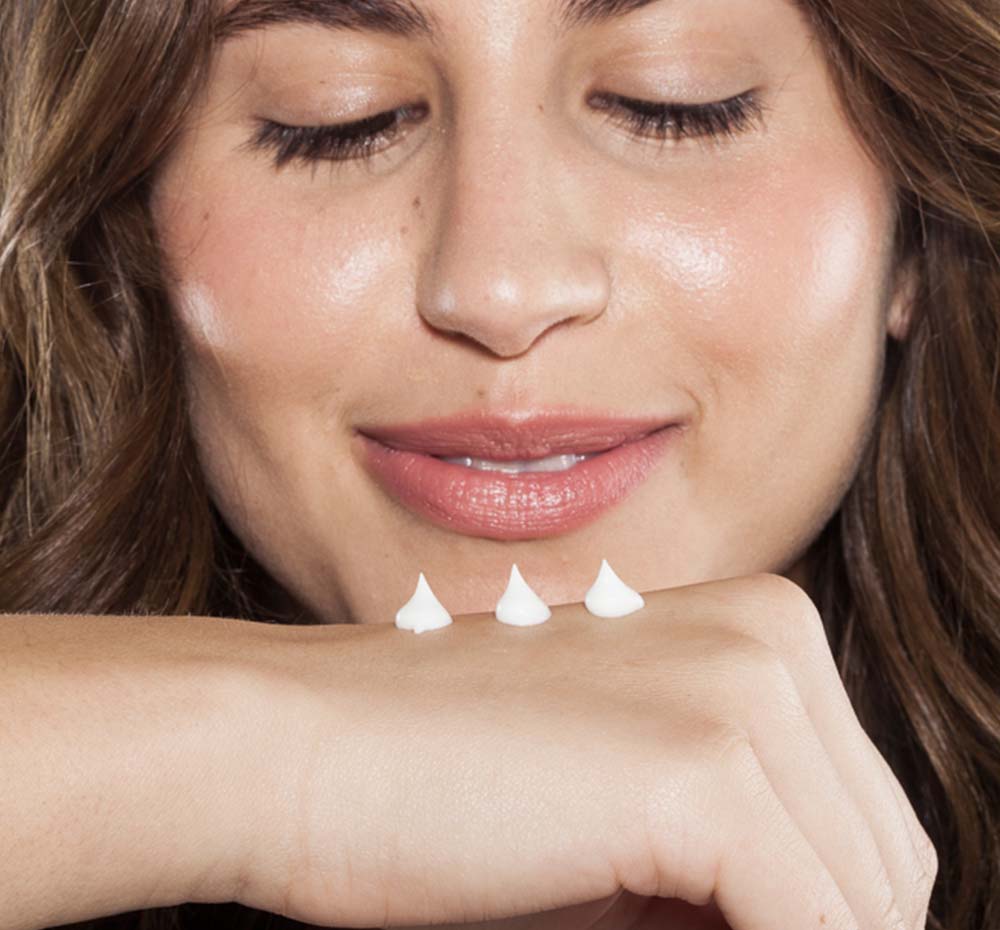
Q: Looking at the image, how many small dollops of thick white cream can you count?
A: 3